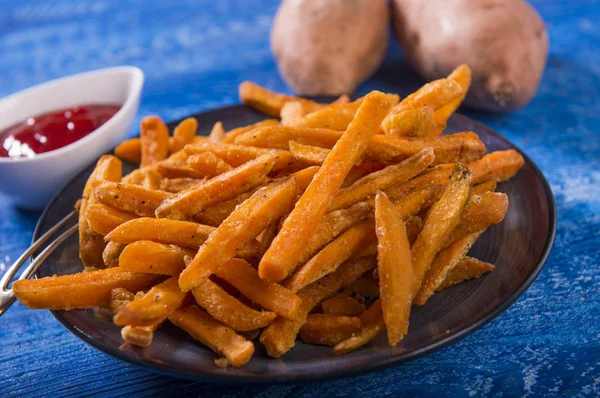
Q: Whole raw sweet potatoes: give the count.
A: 2